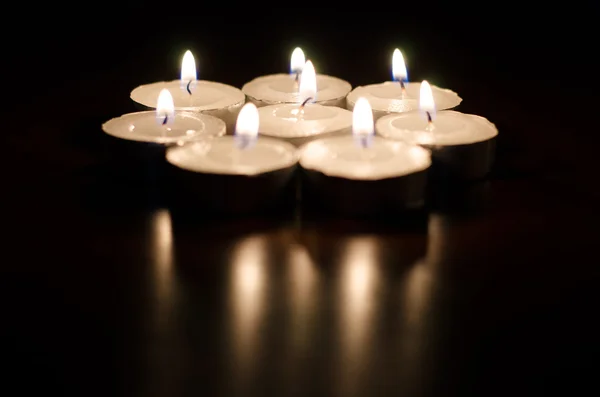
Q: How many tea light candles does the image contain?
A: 8